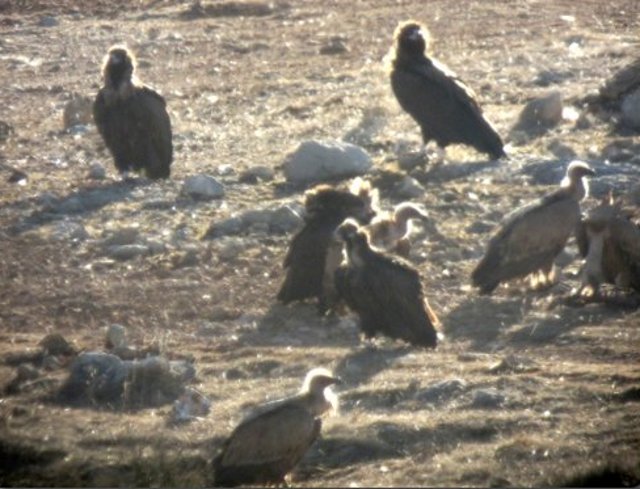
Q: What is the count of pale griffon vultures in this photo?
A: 4